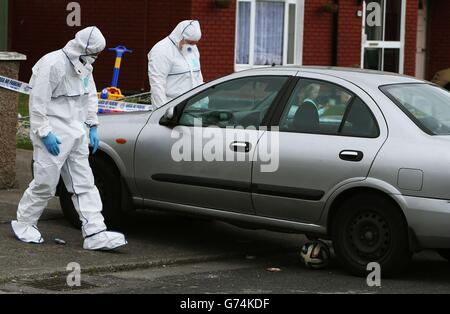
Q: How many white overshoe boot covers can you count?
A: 2